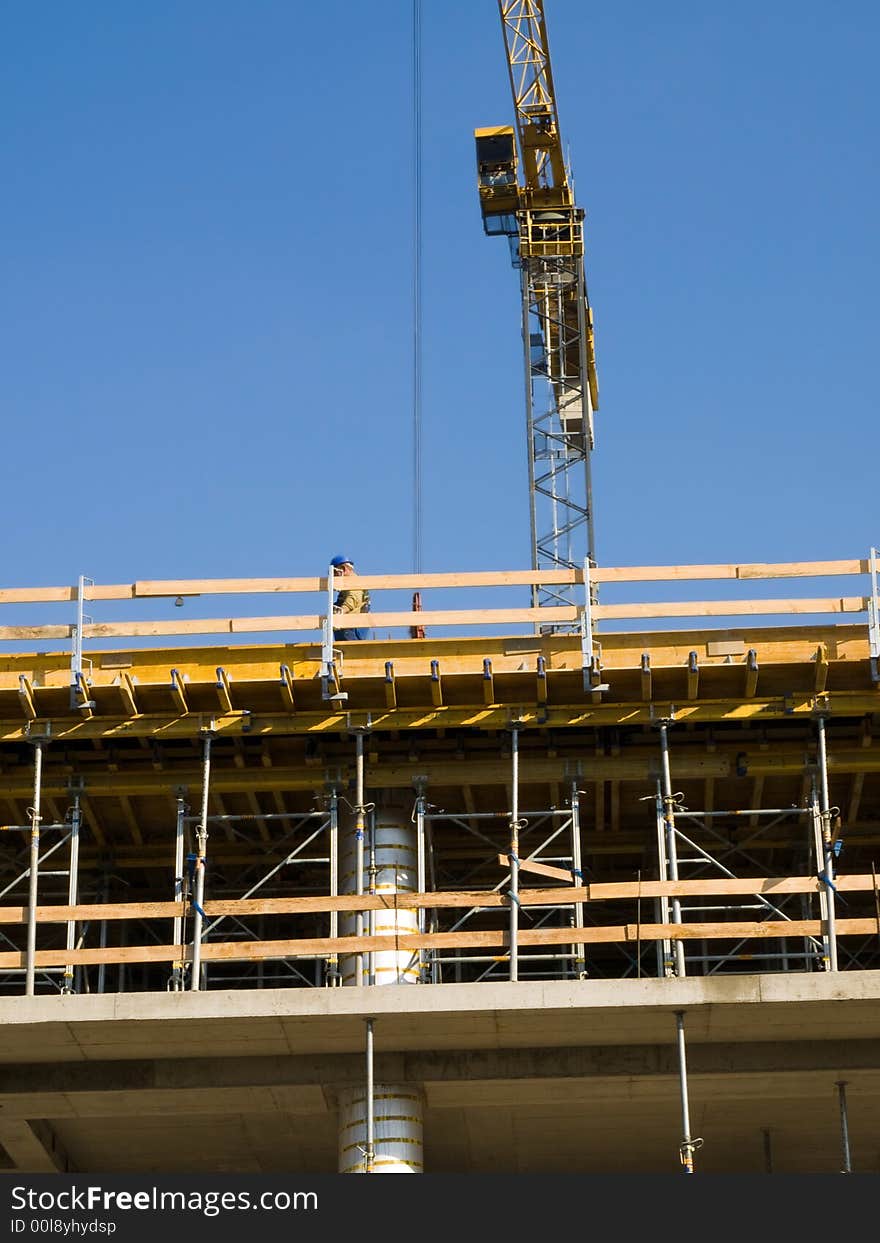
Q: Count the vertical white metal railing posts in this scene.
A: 4